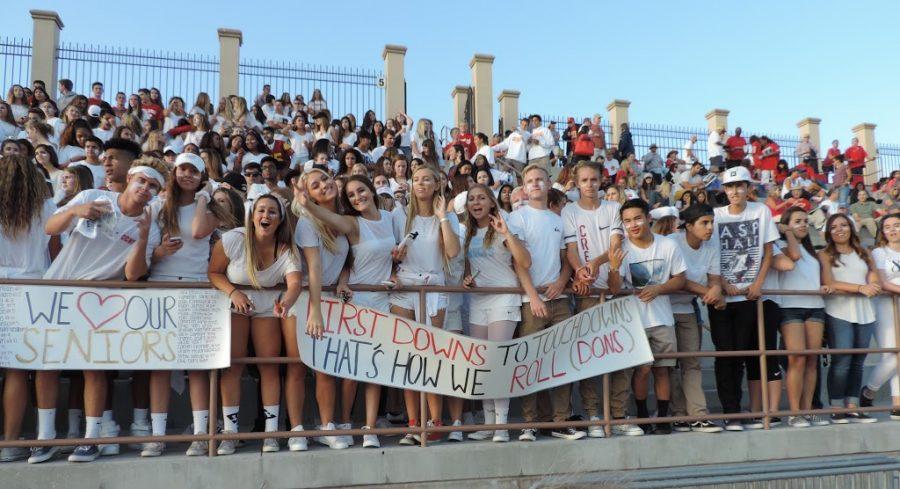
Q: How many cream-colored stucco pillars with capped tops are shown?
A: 10